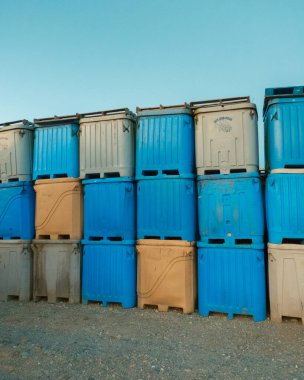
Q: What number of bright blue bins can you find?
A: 10